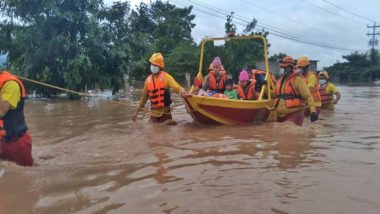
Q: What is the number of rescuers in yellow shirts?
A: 5